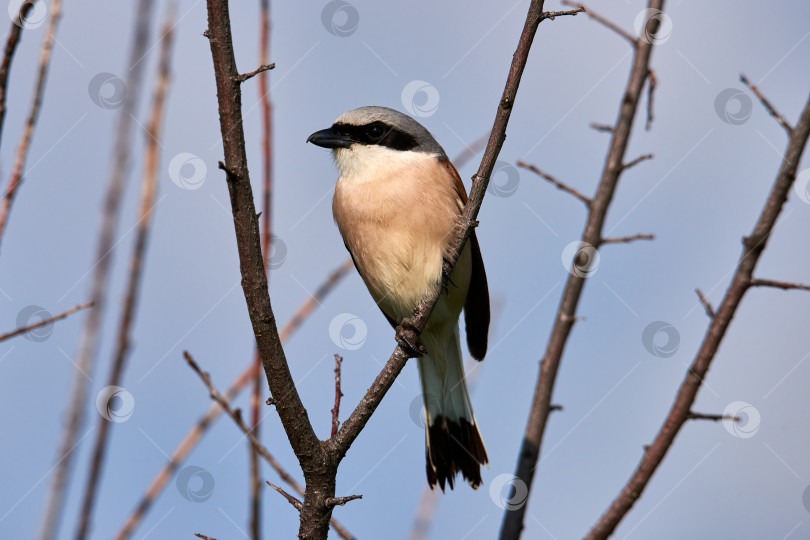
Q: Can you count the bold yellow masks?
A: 0